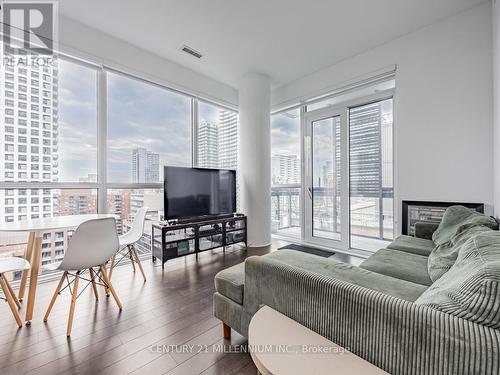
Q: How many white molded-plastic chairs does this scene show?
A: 3